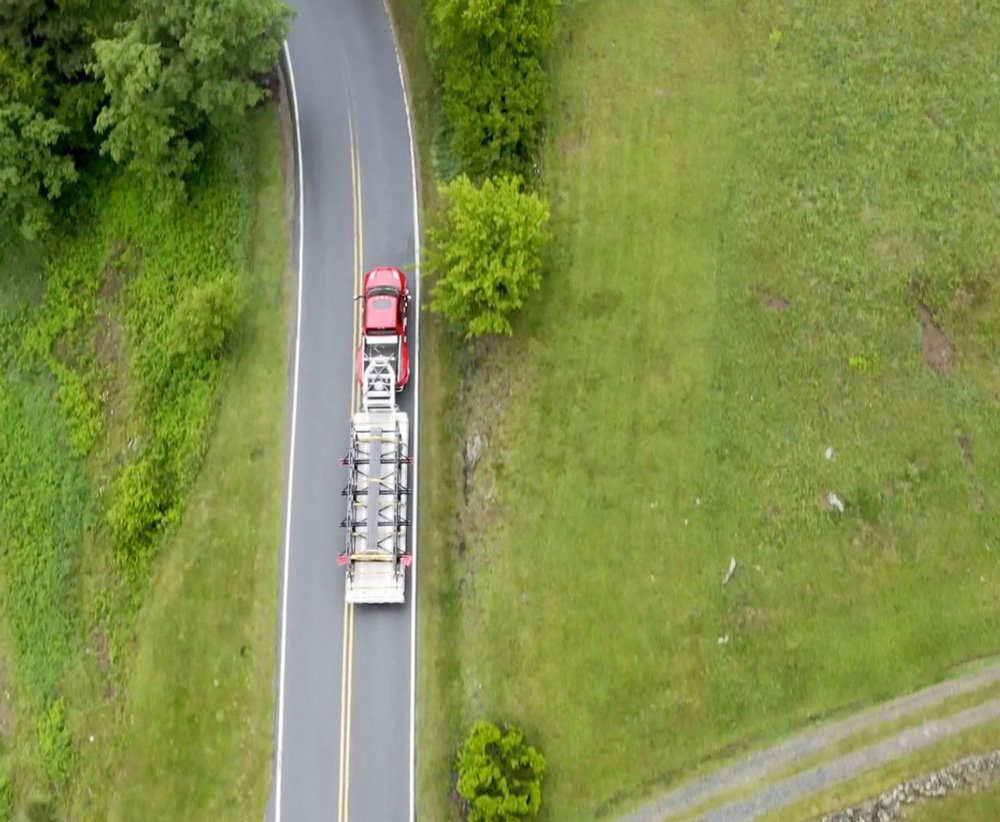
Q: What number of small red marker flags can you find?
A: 4